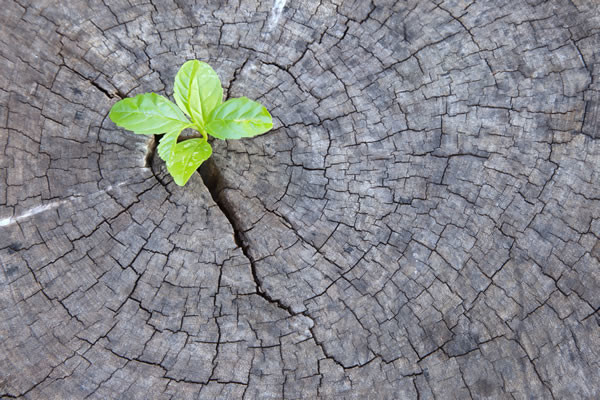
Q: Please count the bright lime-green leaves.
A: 5